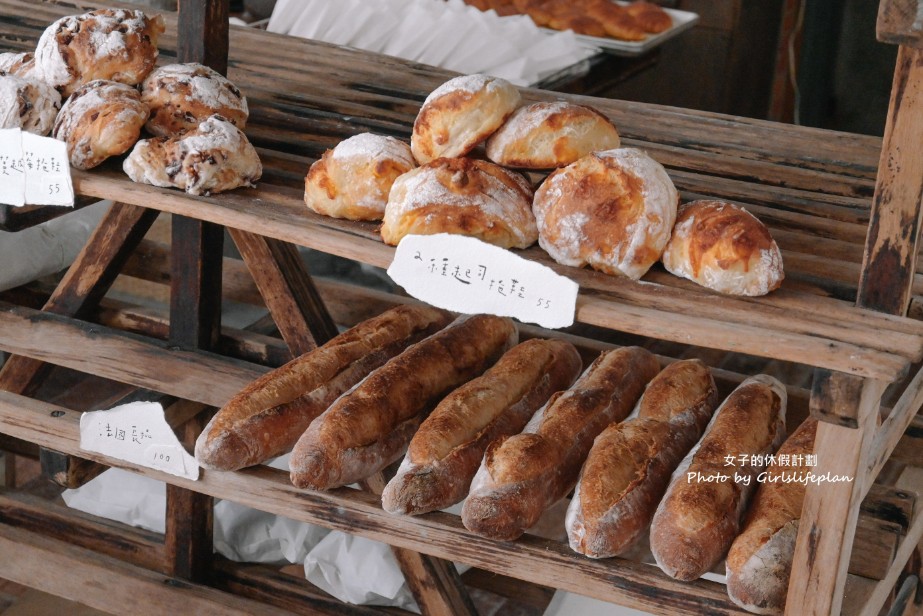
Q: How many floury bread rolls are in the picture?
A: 12